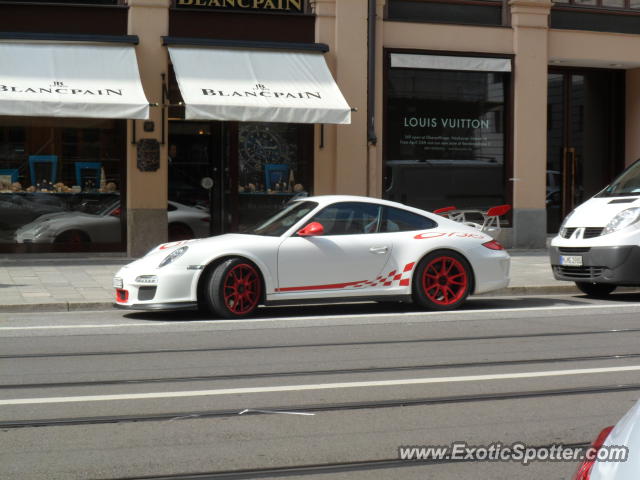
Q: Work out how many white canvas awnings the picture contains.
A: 2